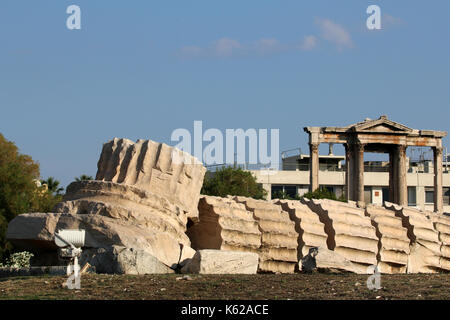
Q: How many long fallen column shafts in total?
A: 1